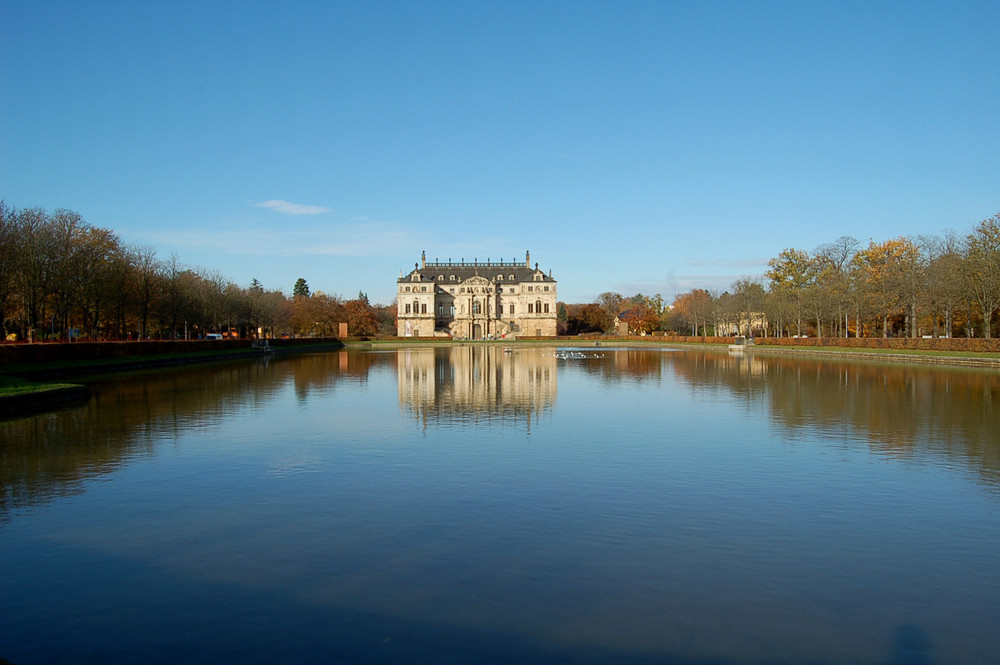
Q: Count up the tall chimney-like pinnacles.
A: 2